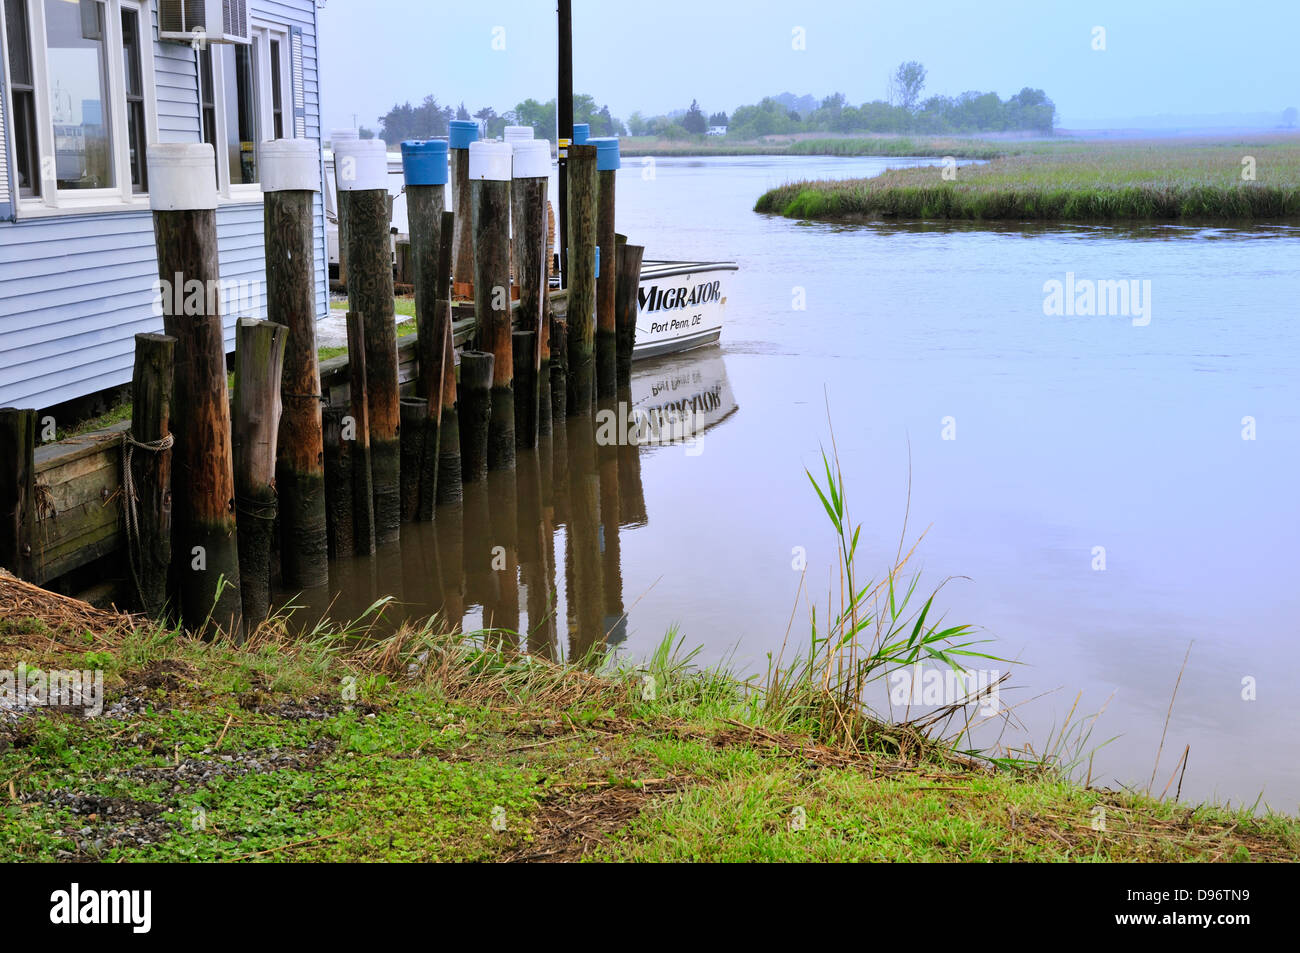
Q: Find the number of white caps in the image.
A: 7